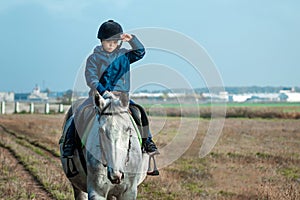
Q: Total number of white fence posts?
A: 5